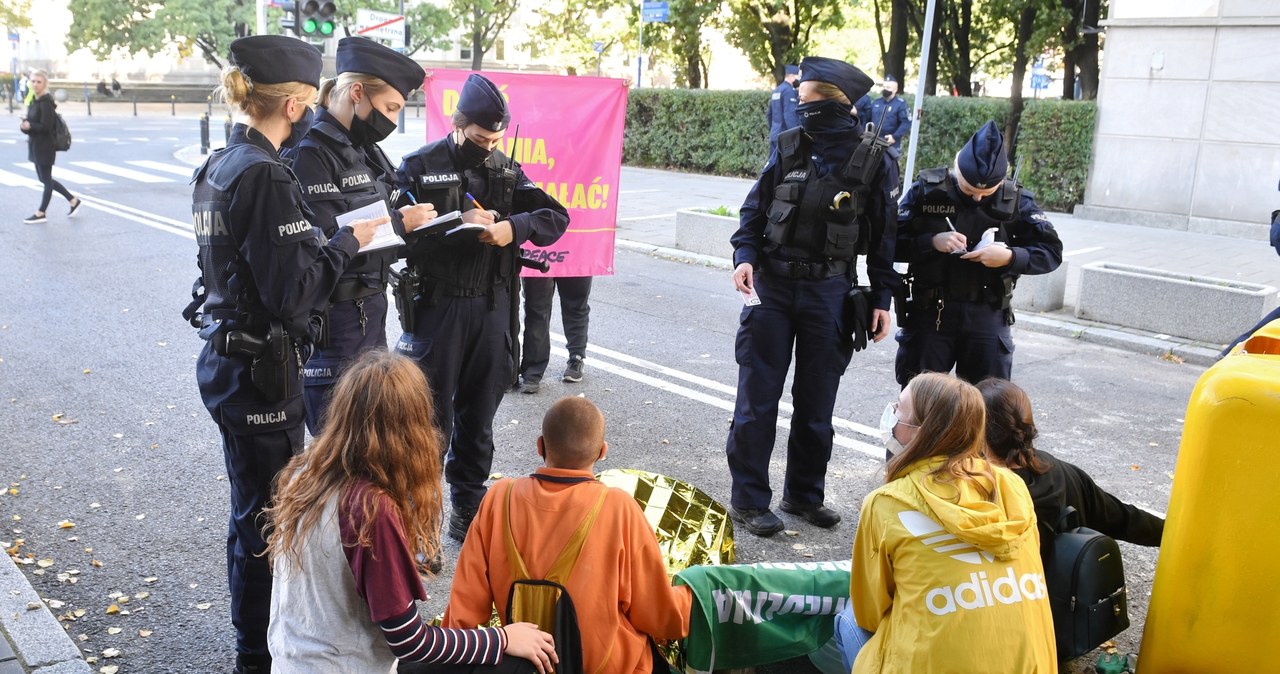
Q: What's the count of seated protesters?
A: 4